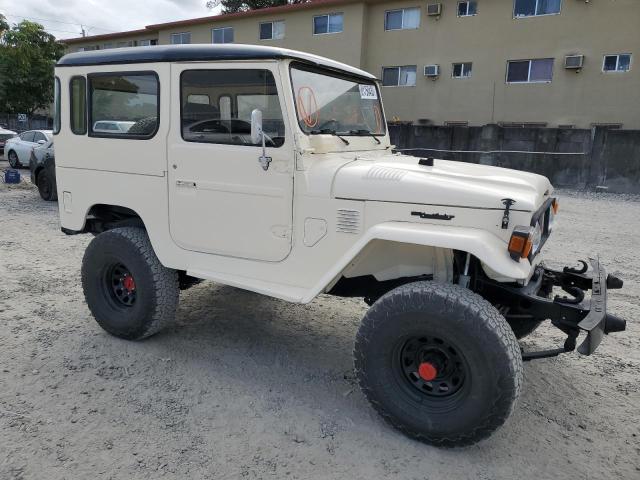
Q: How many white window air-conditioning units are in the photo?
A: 3